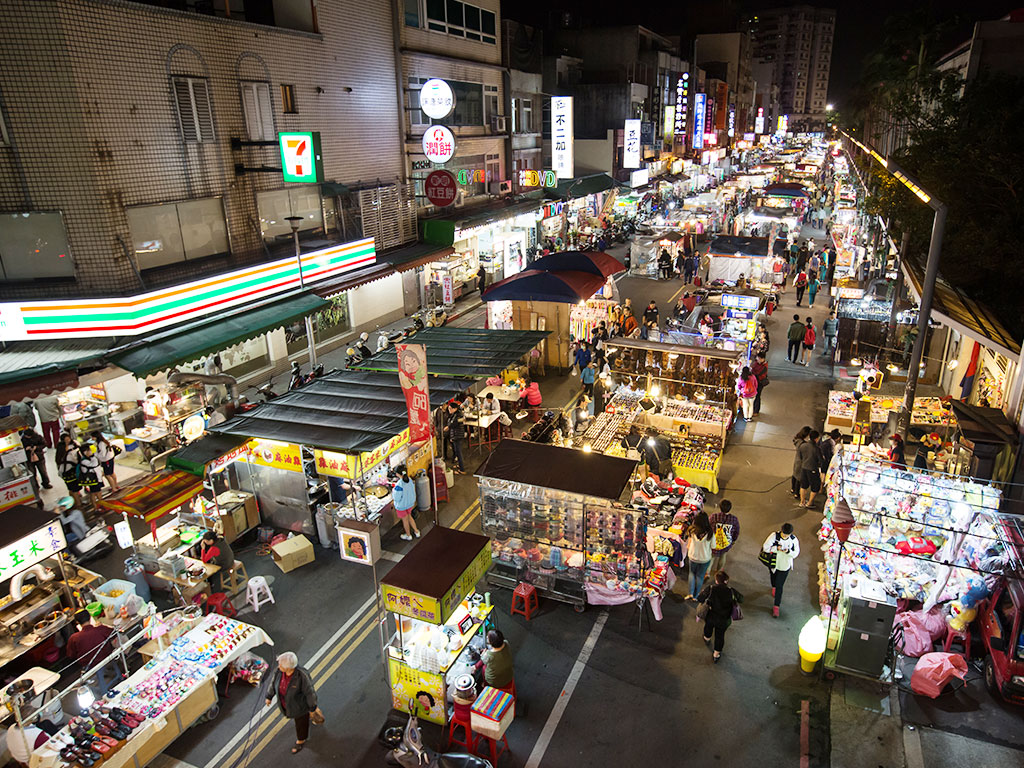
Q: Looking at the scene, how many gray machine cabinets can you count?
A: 1